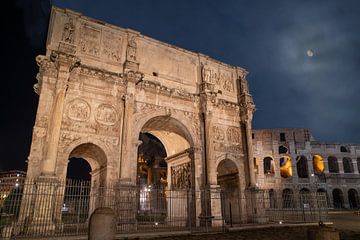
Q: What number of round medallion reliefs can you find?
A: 4